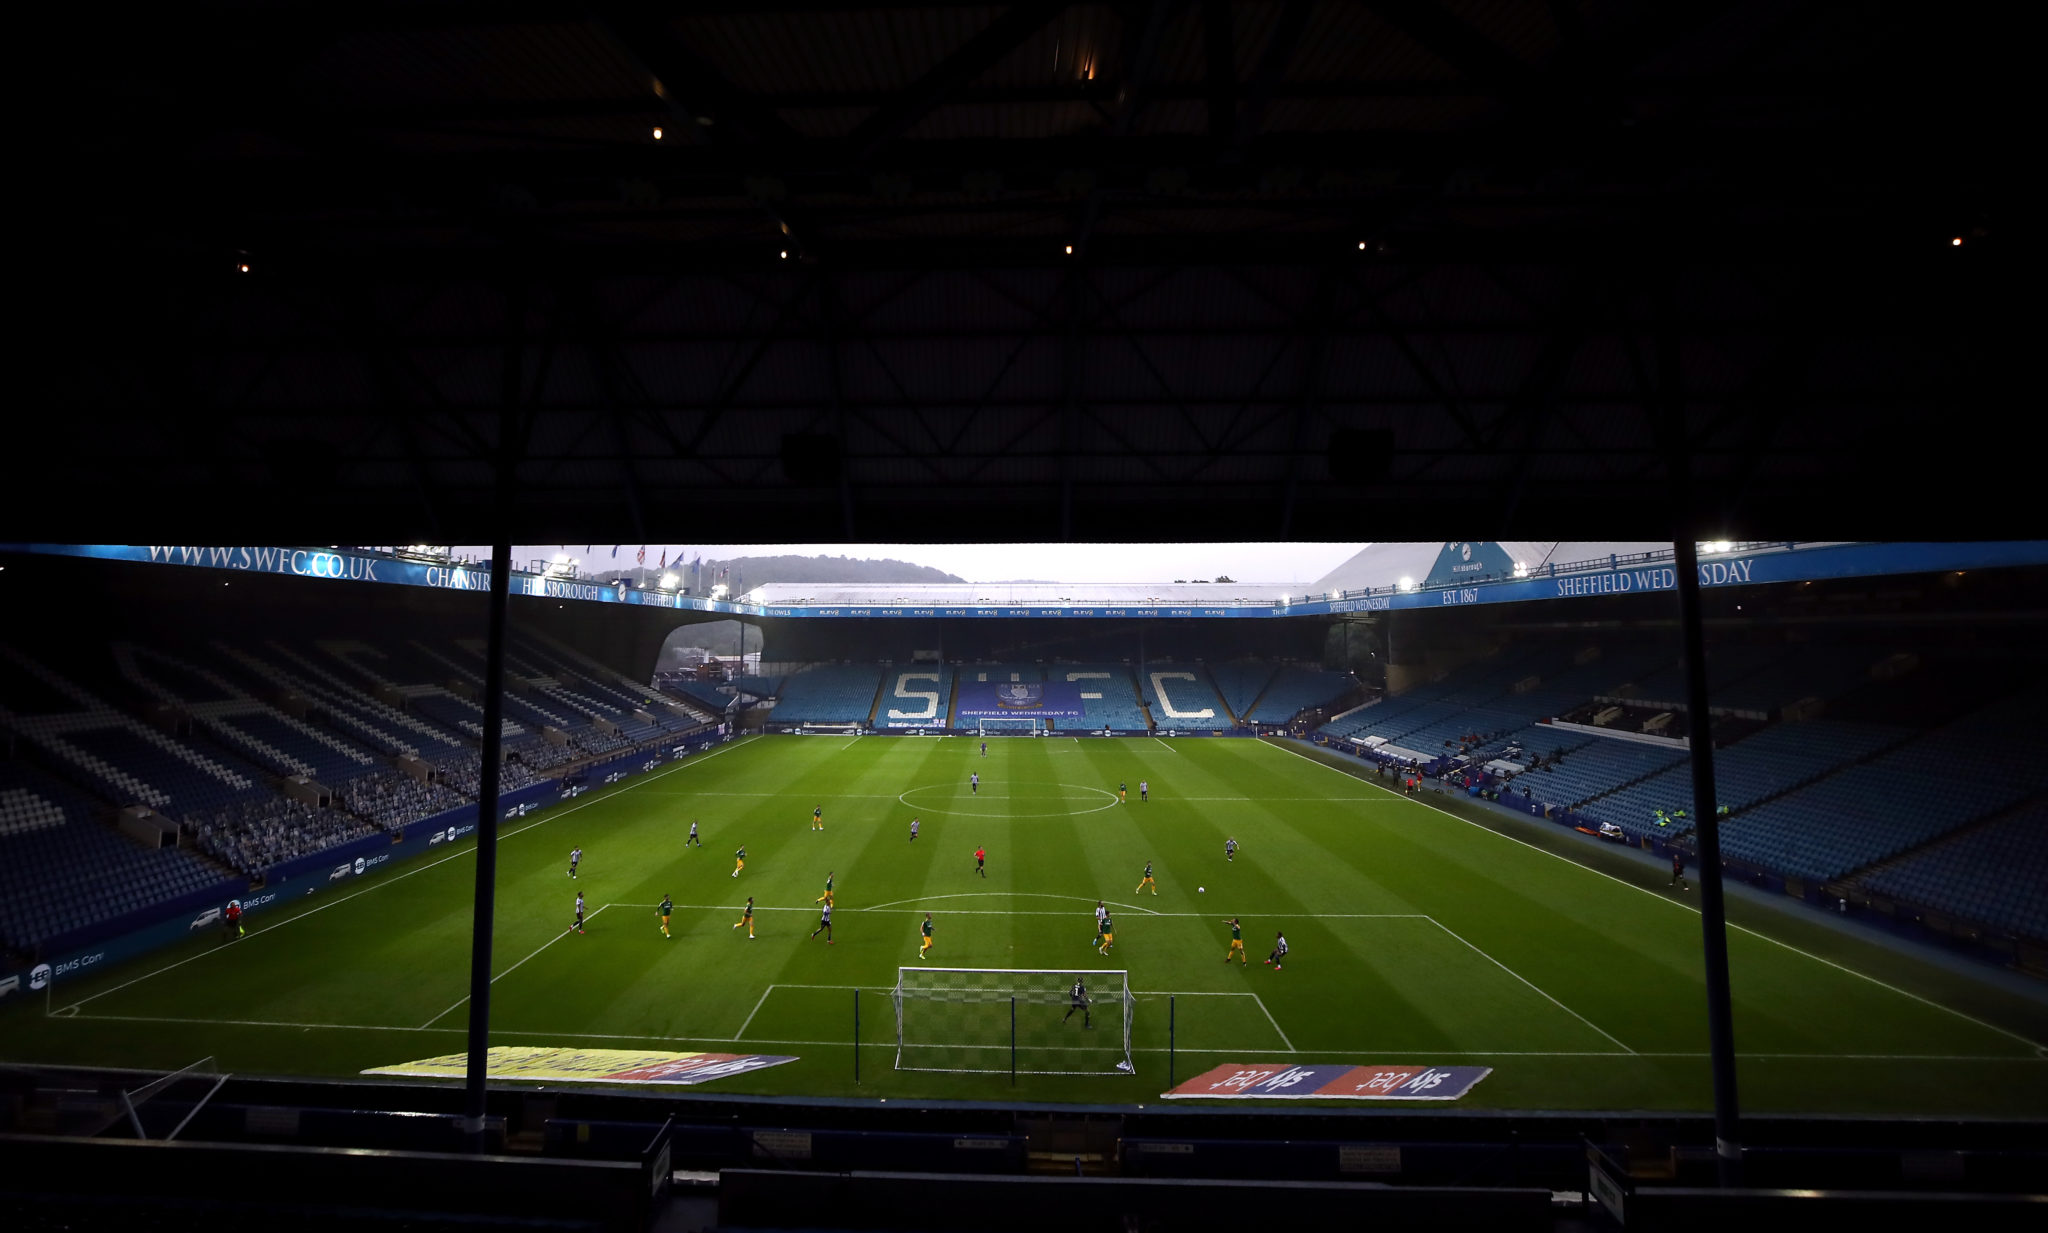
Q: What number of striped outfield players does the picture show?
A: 10